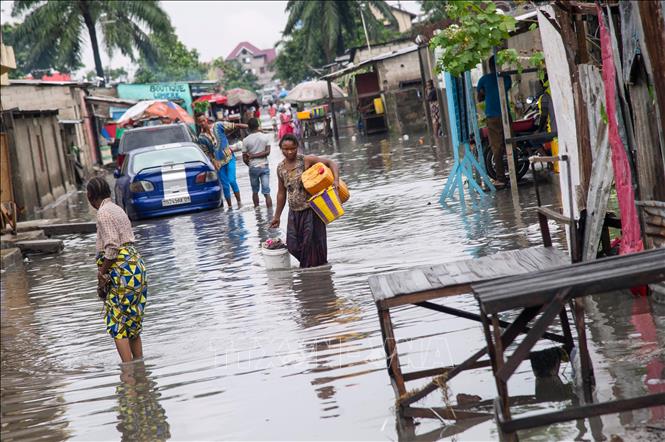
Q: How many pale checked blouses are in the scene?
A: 1